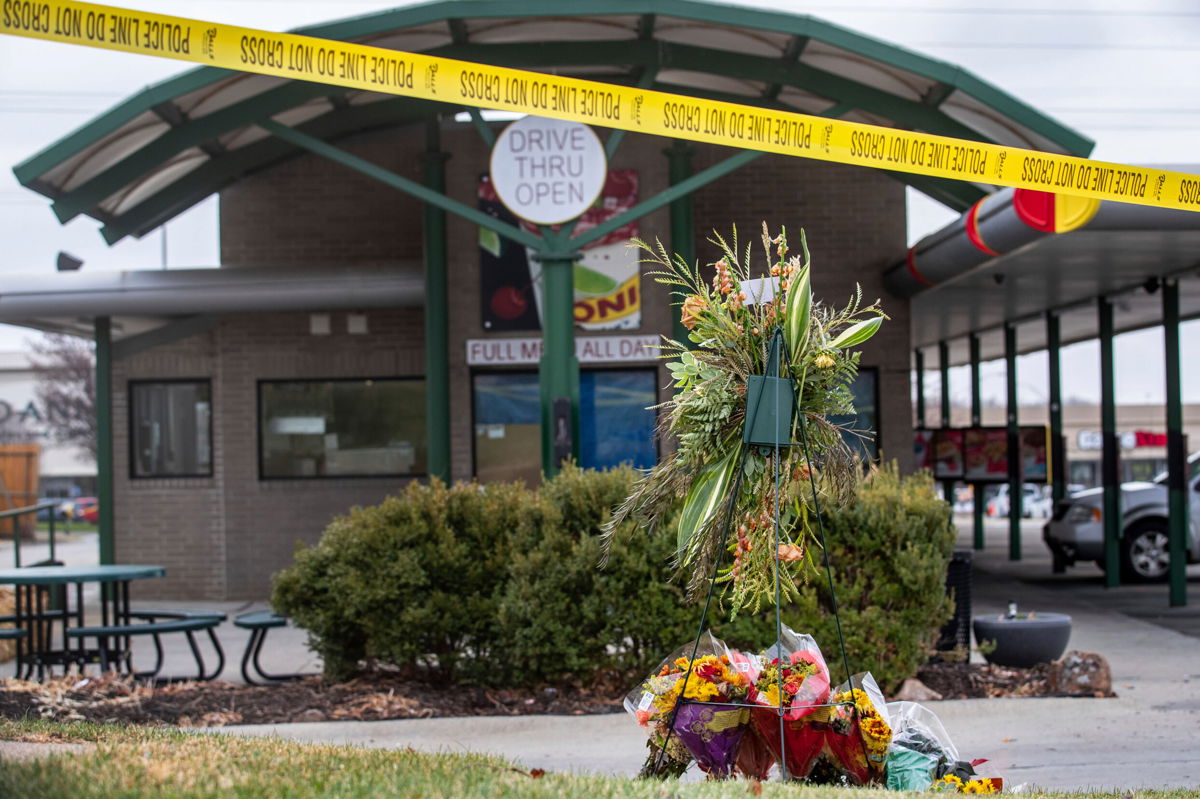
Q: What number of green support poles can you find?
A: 11